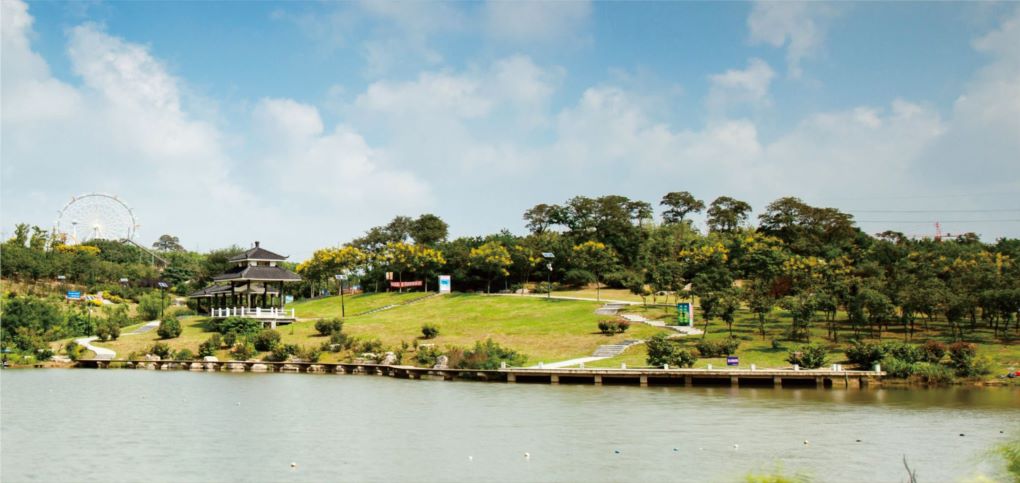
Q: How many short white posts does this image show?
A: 11